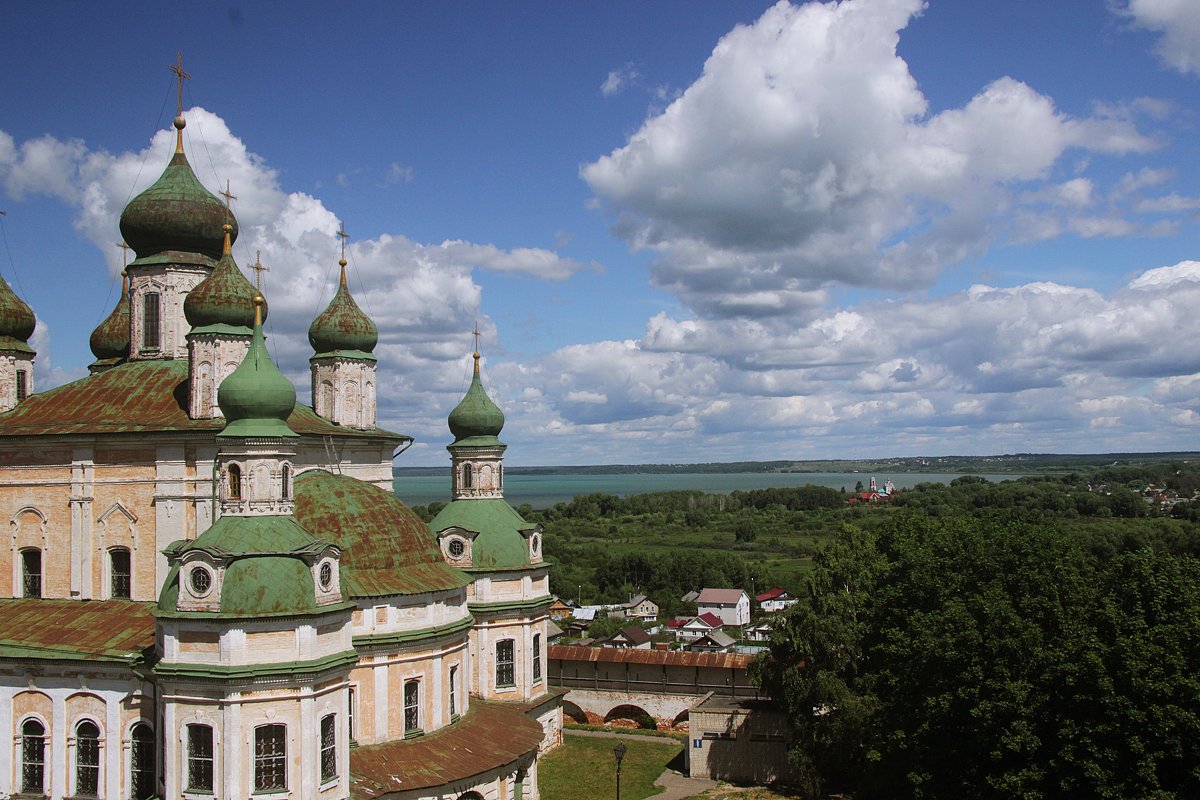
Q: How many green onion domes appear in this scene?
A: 7